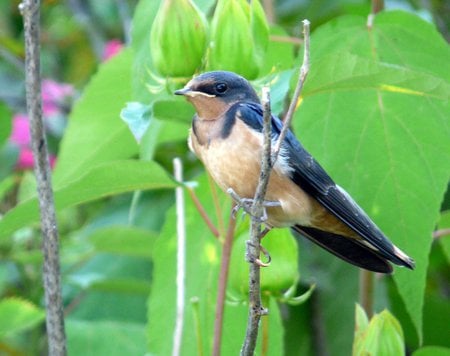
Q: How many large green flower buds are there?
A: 4